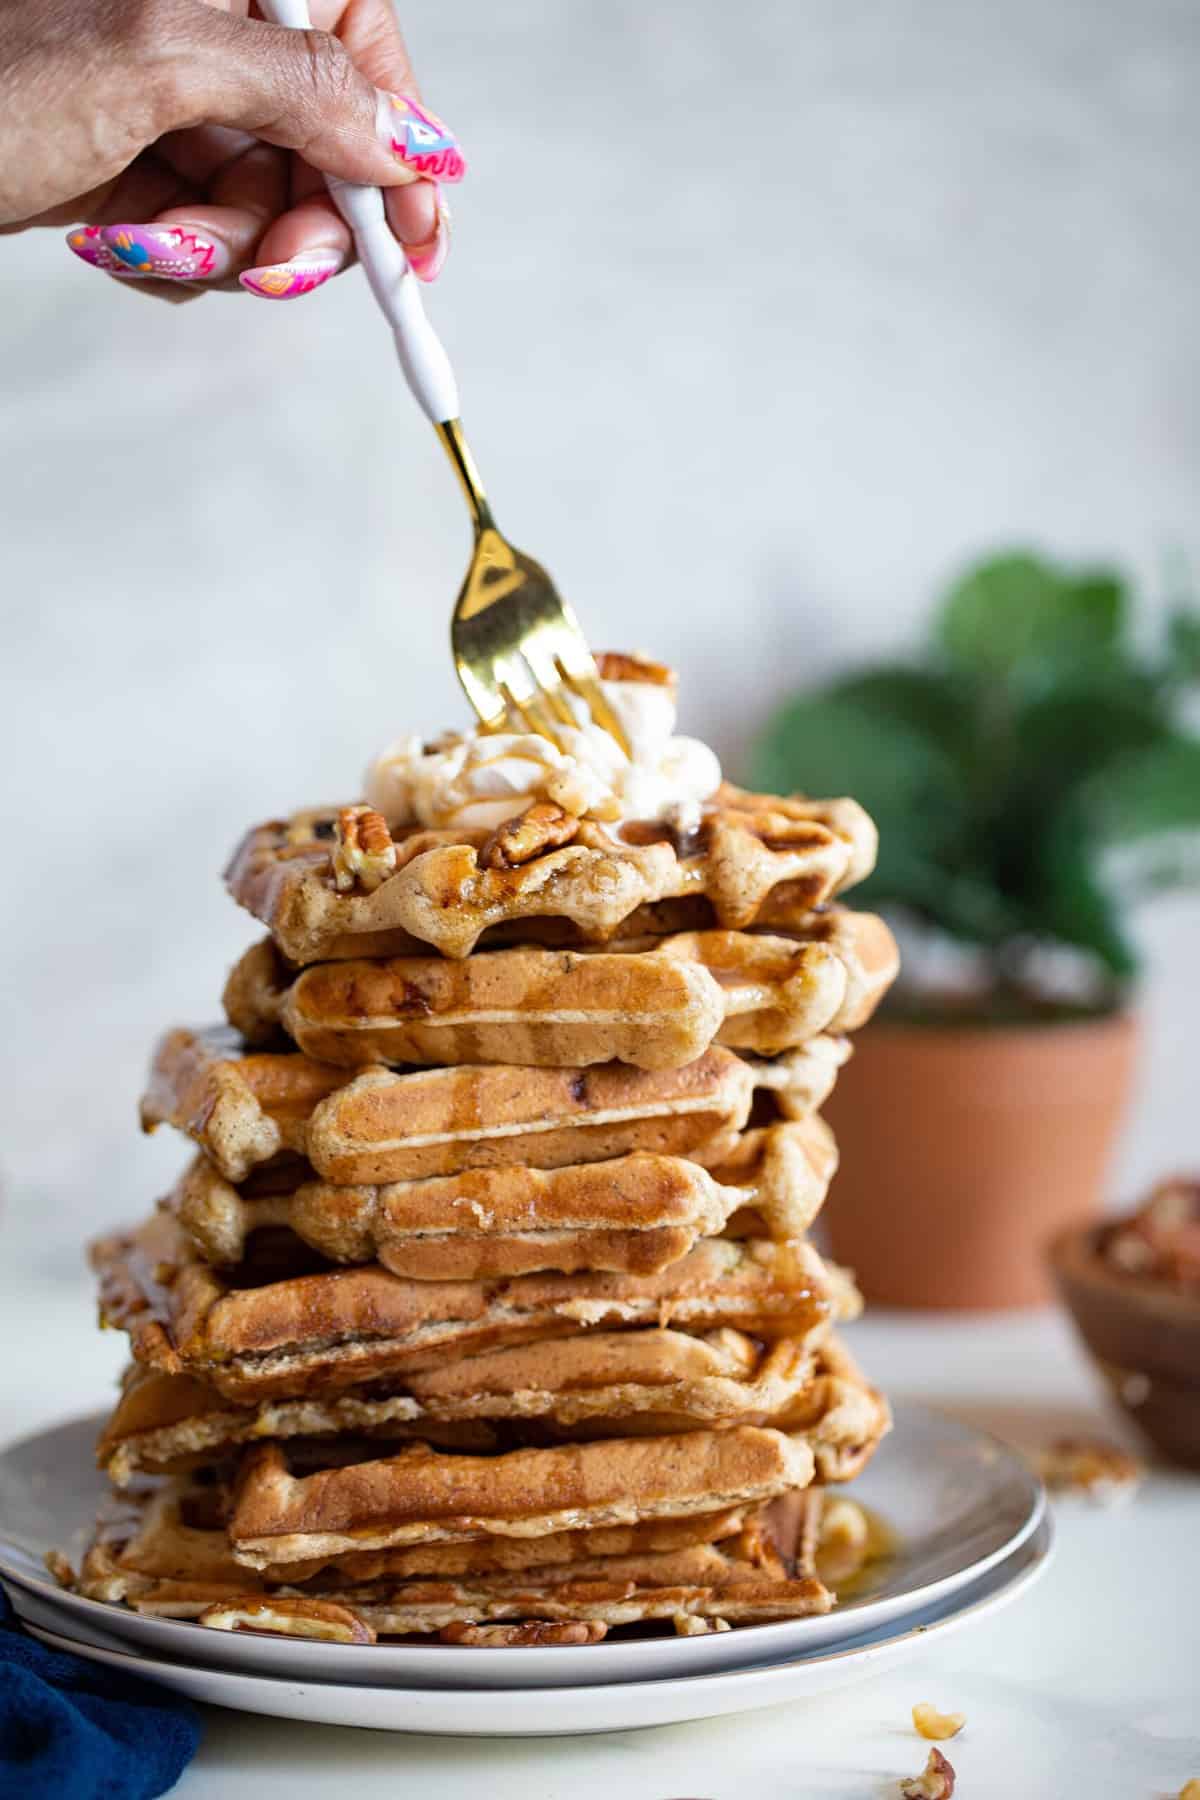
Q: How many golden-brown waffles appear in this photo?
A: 8